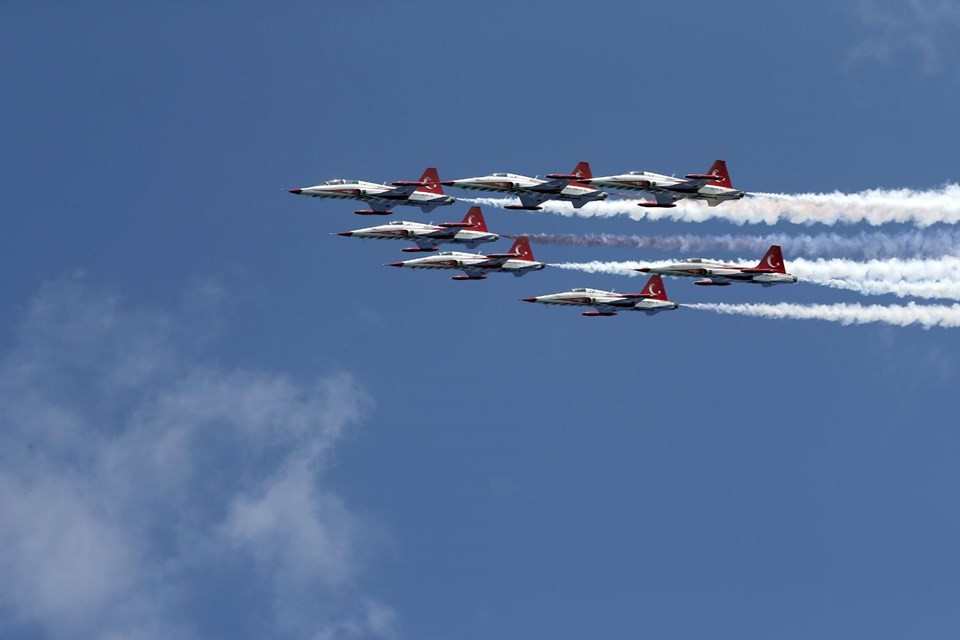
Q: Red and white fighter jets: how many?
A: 7